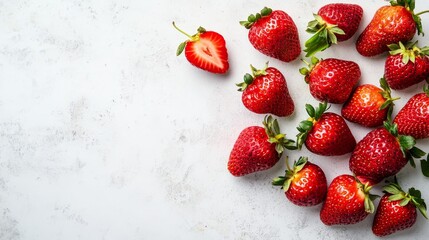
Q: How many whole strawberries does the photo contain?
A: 14